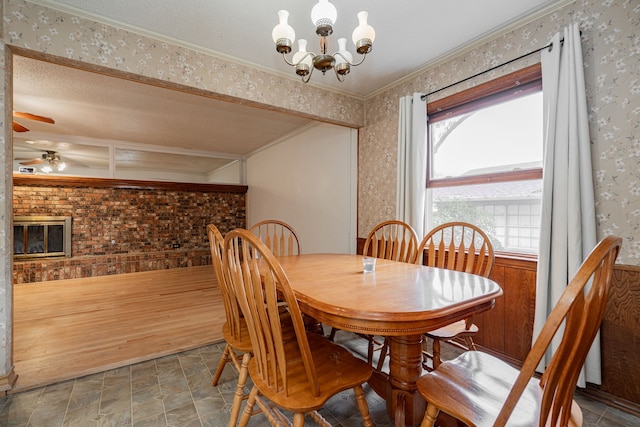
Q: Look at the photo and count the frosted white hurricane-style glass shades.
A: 5